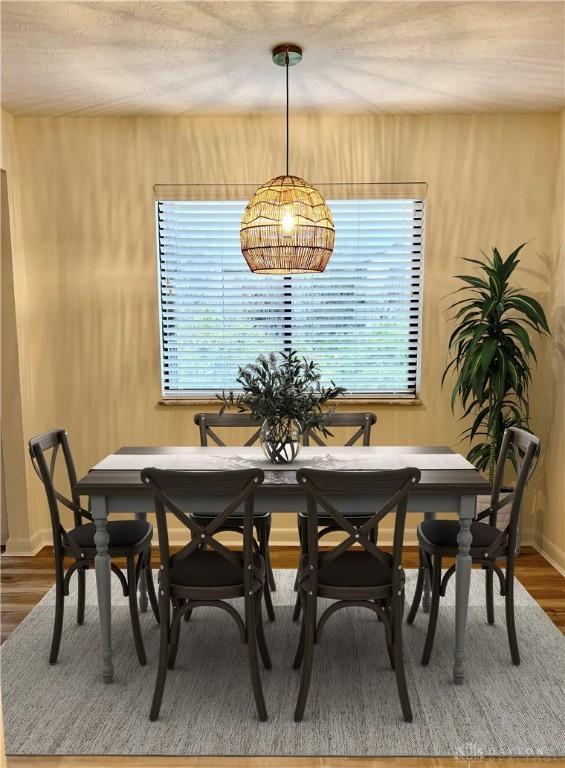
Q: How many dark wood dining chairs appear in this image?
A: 6